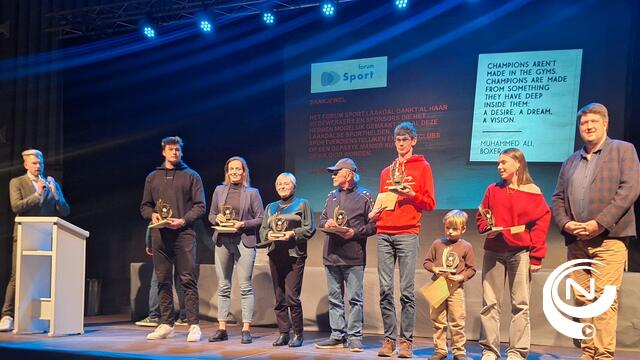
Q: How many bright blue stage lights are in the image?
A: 5